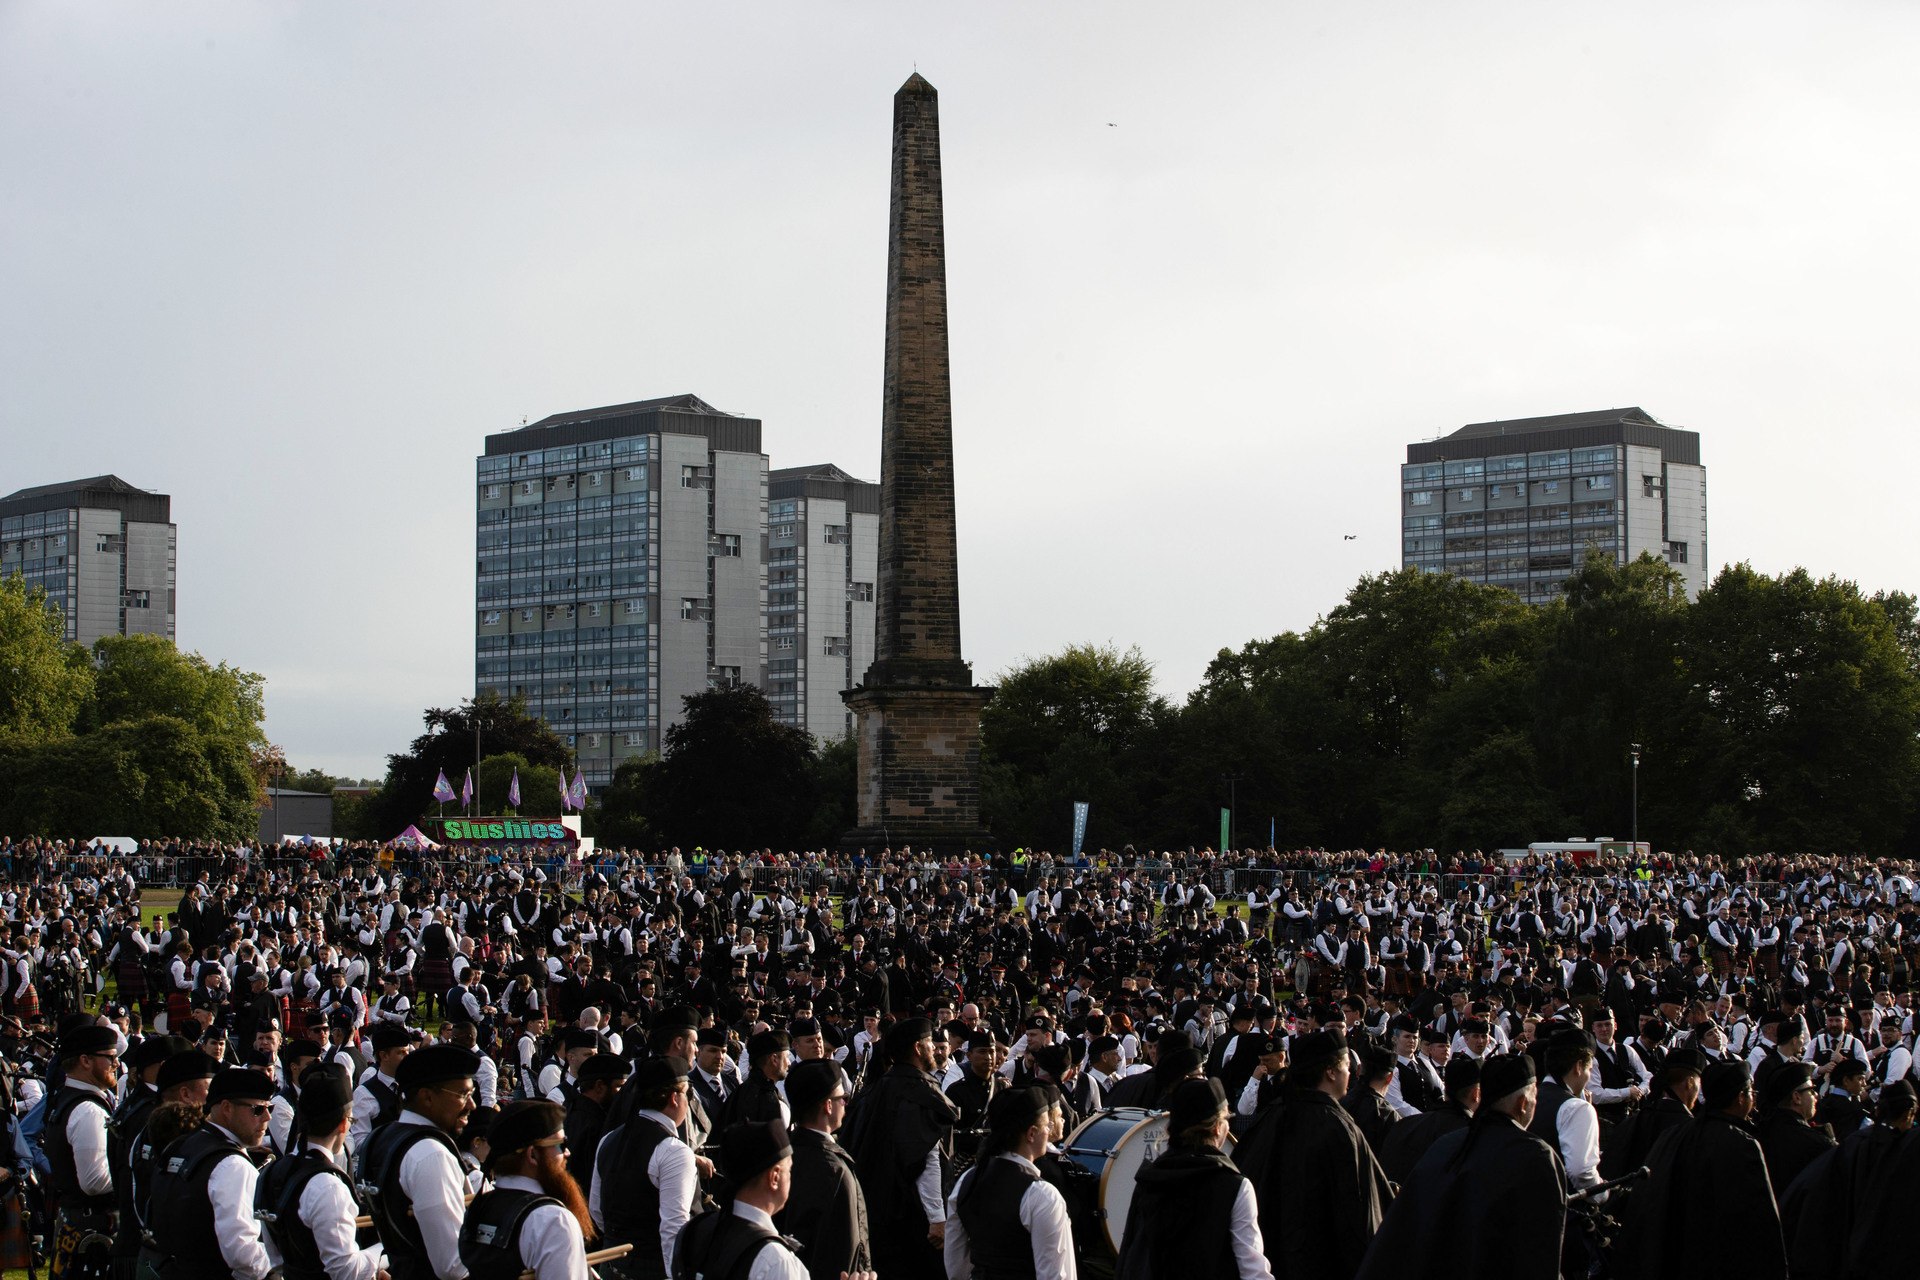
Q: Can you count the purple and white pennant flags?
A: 5